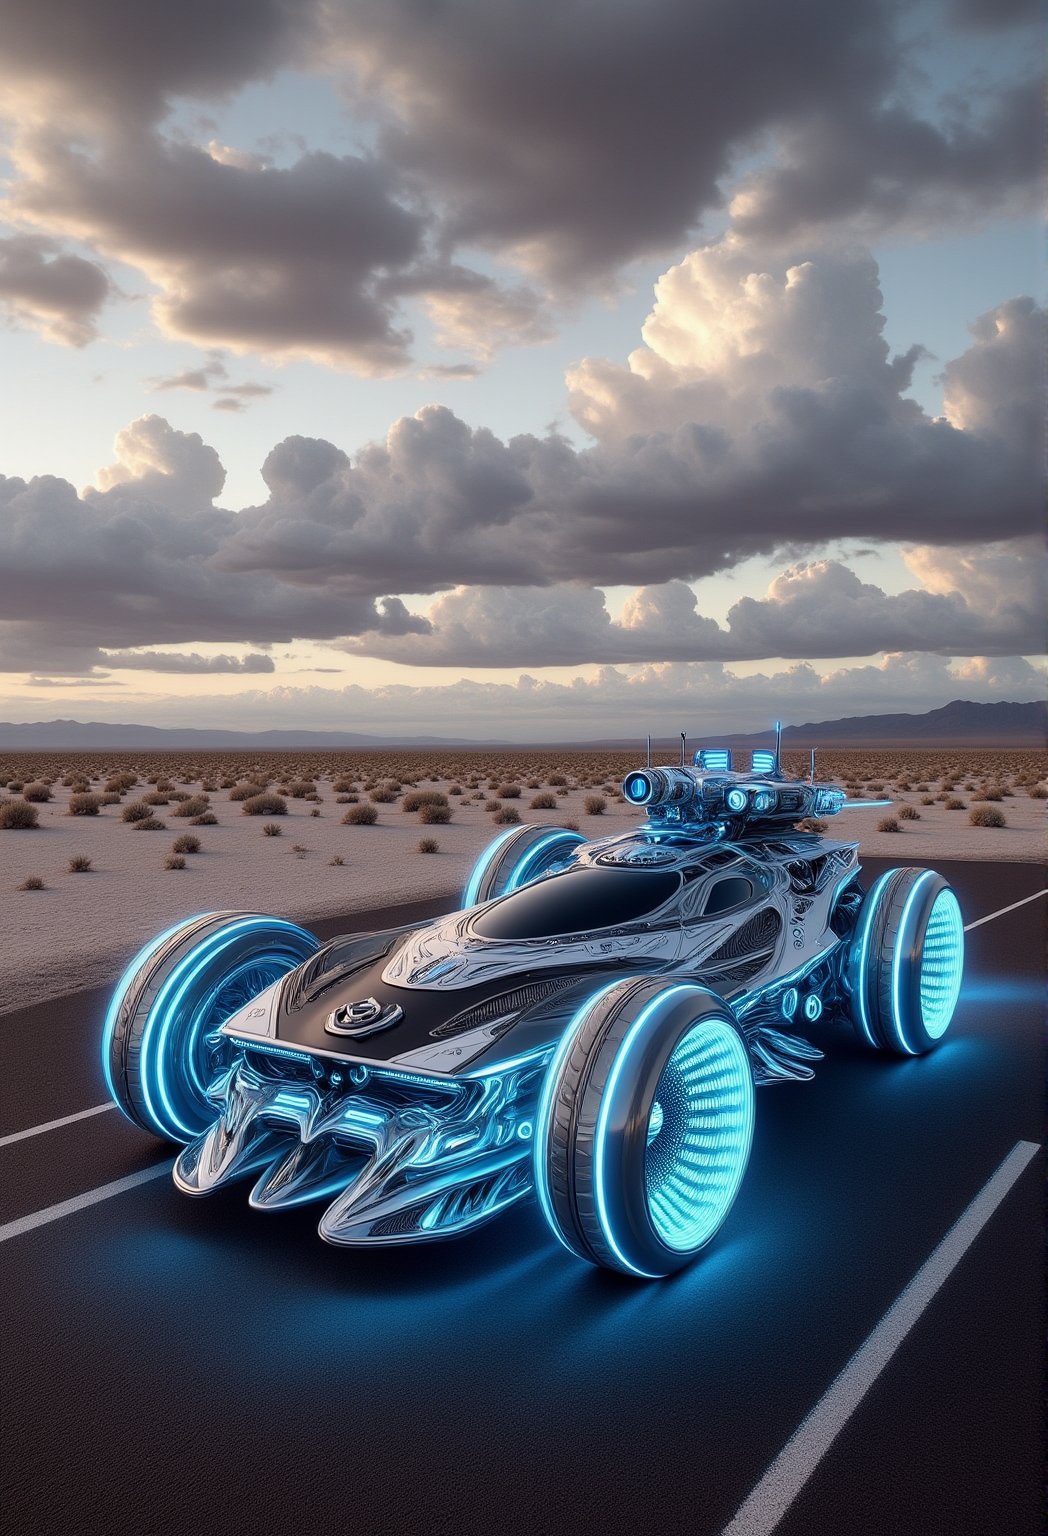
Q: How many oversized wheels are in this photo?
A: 4